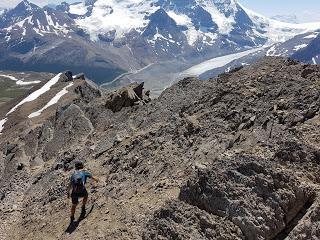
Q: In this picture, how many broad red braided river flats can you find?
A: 0